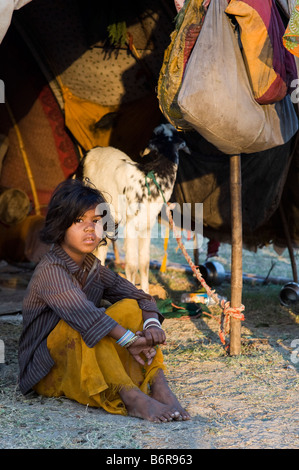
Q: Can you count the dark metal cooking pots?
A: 2